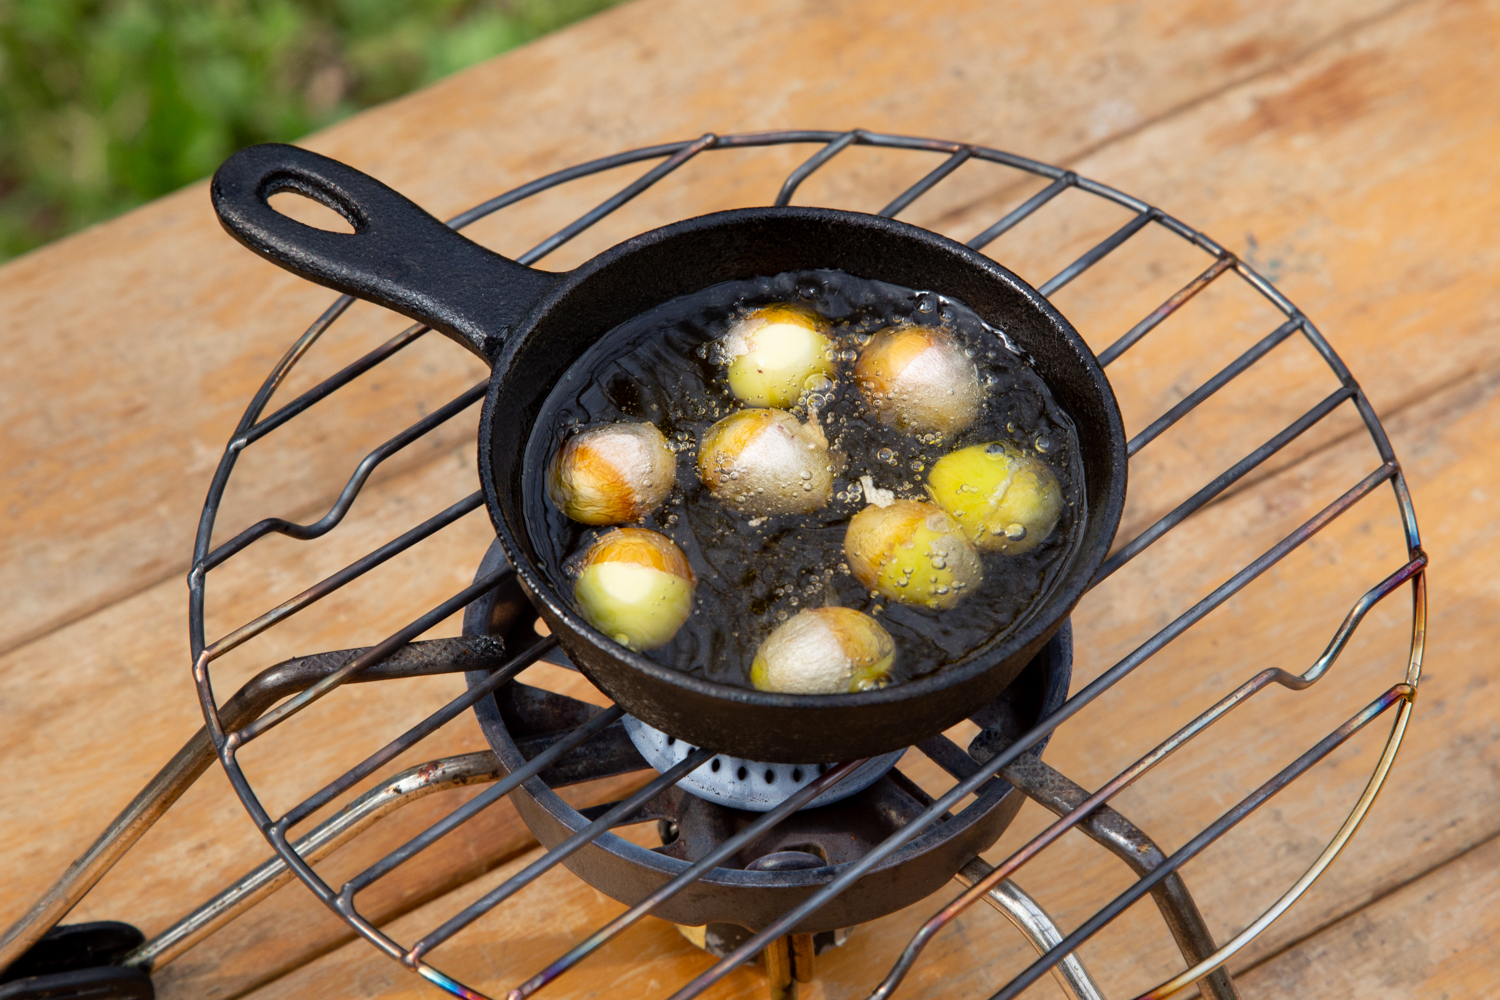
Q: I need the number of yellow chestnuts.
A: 8